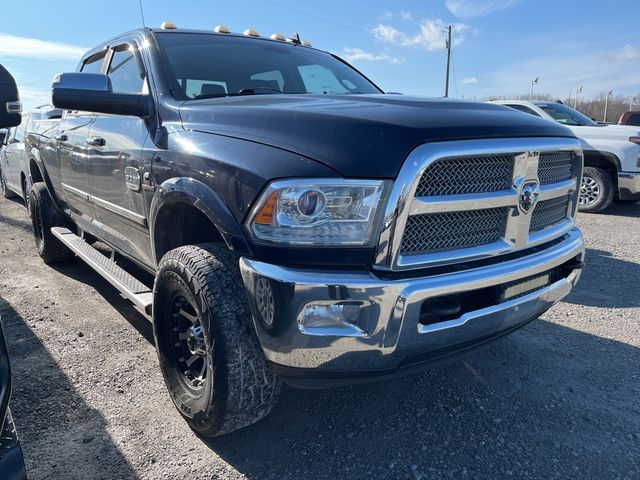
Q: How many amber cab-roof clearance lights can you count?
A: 5